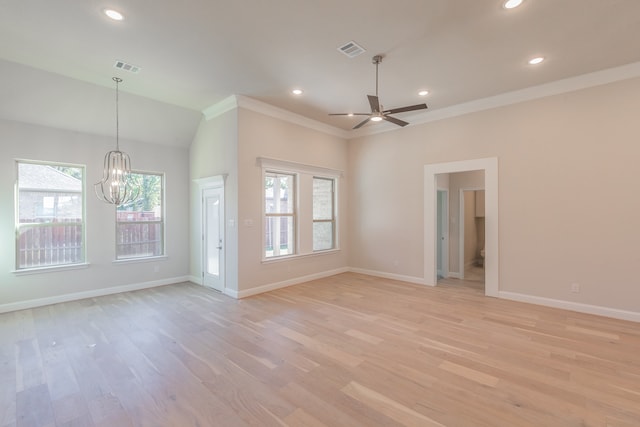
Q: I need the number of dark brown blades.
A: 5